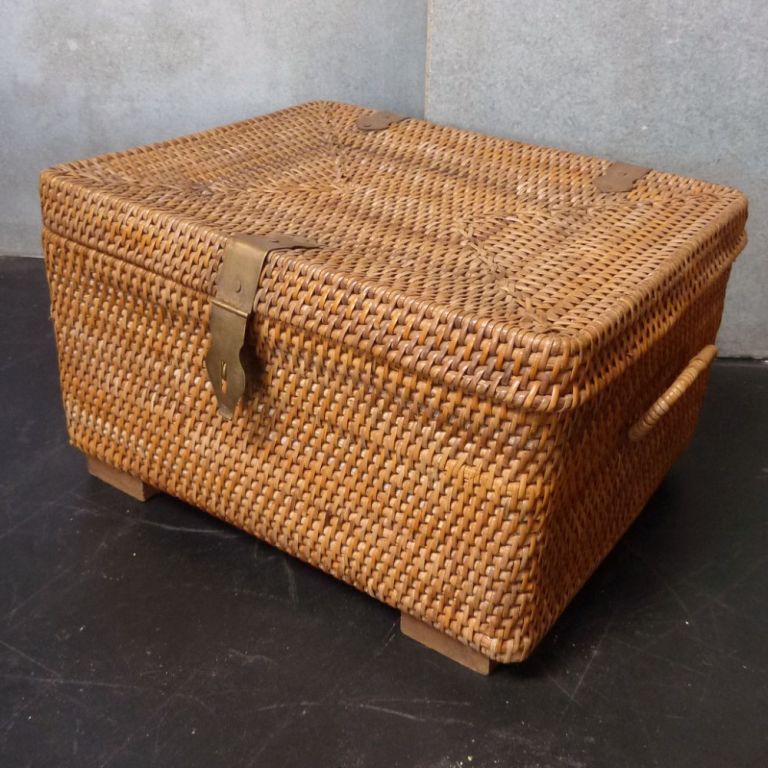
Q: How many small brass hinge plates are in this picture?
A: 2